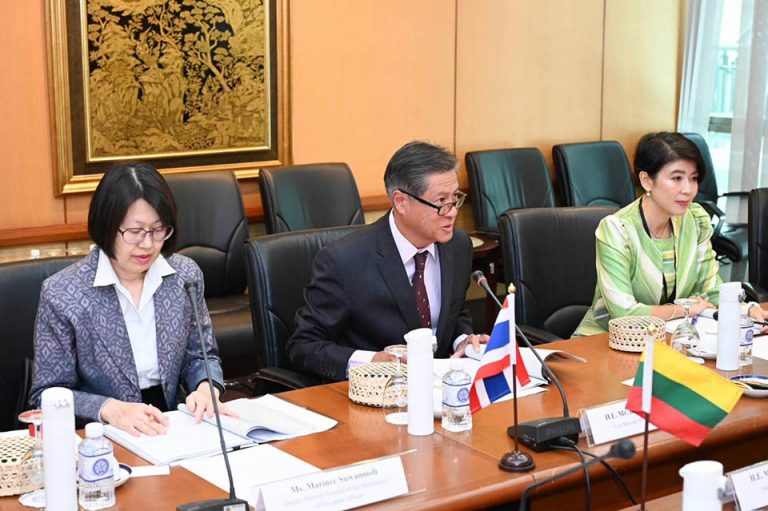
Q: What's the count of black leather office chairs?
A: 9